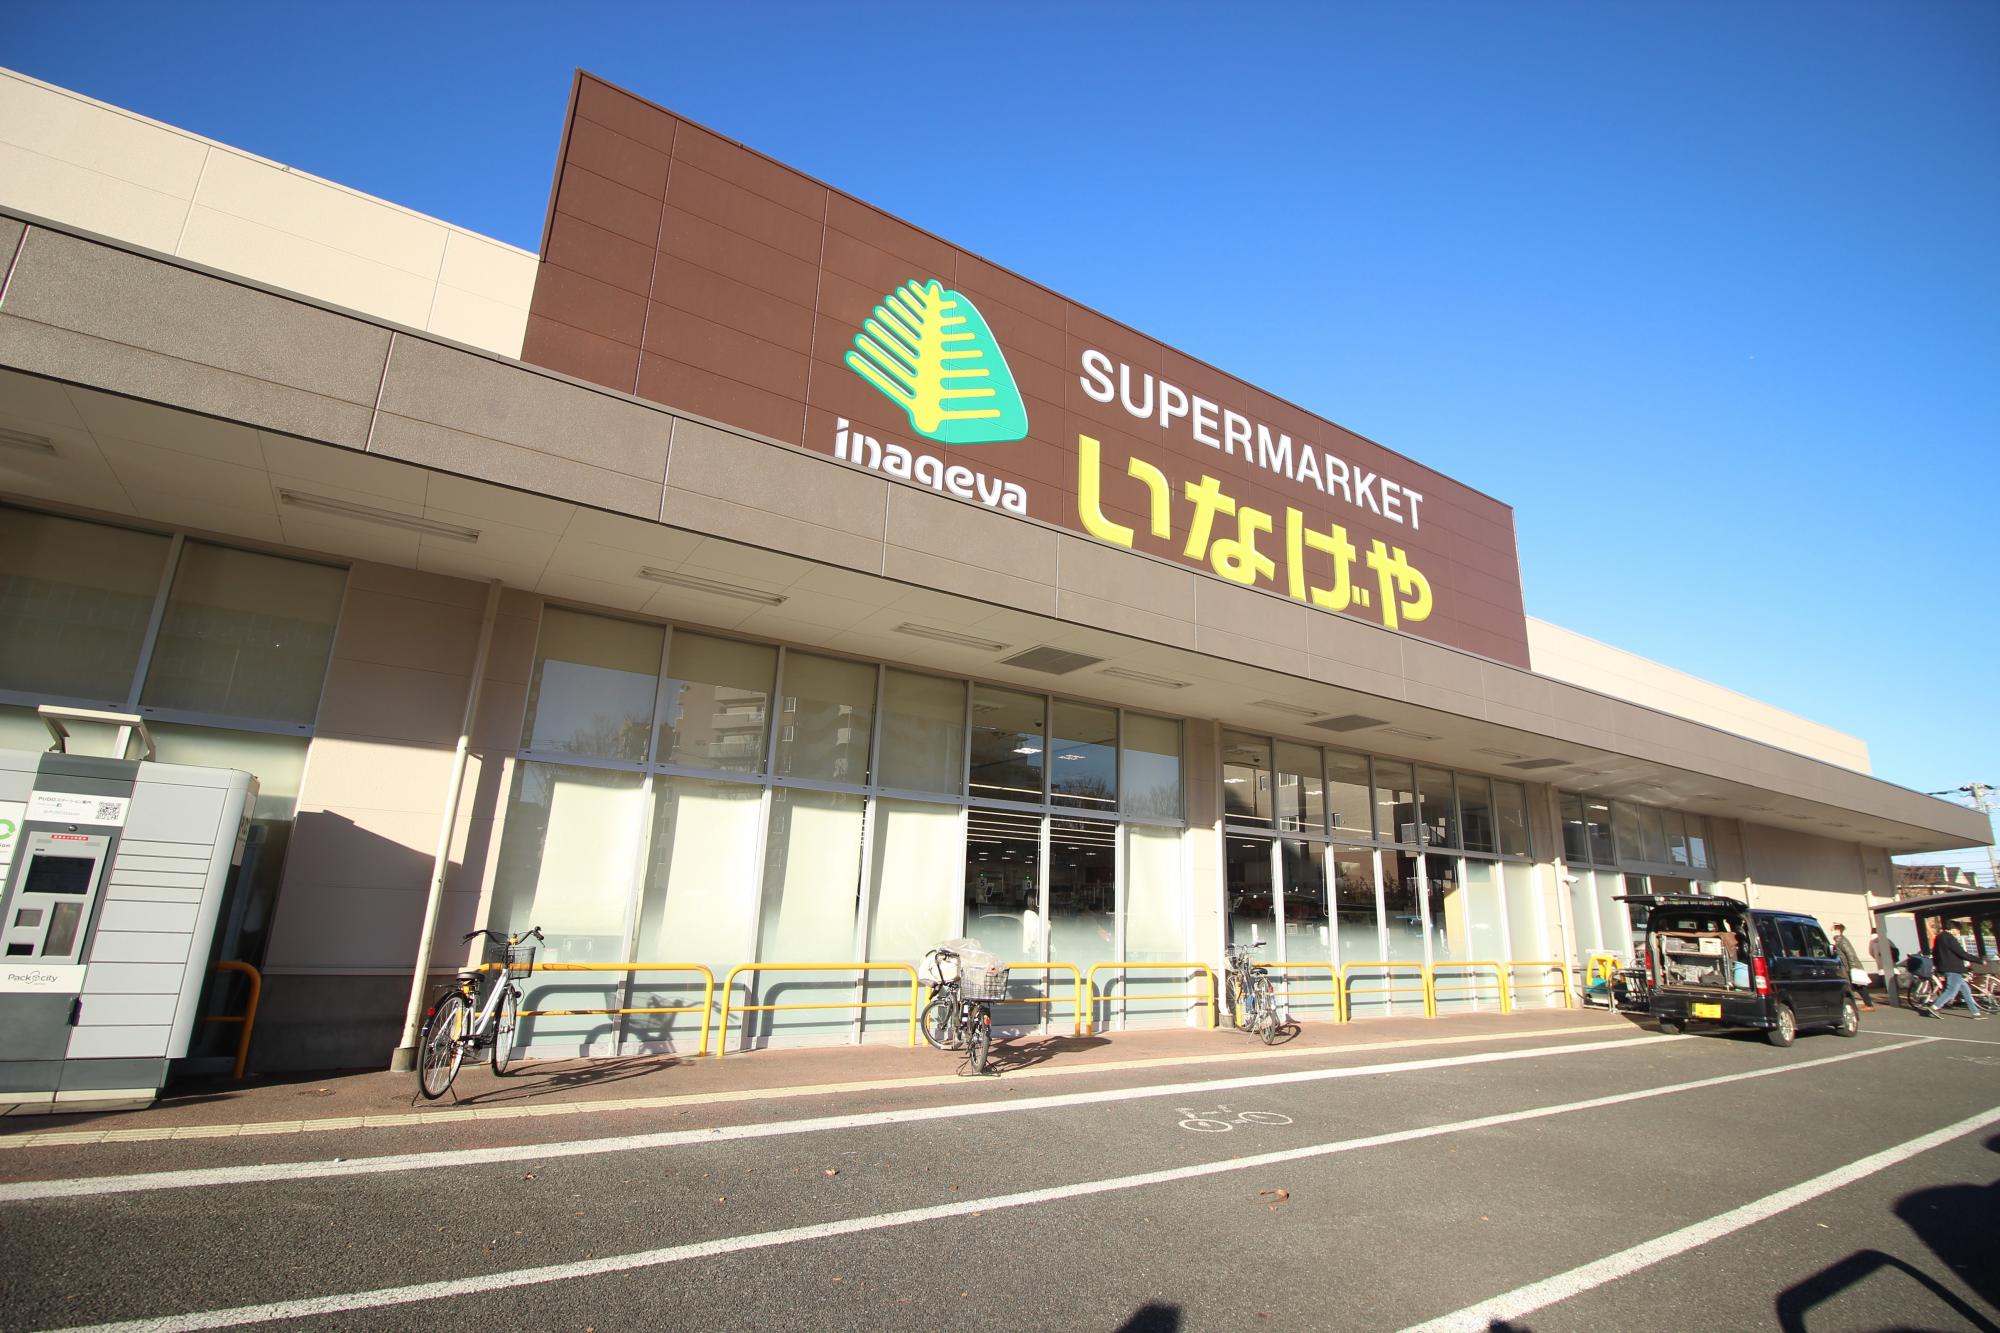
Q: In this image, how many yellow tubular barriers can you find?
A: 9